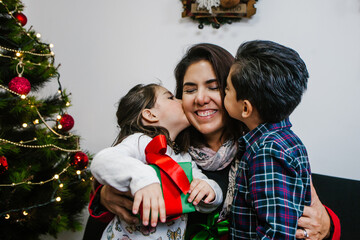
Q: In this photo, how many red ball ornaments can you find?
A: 5